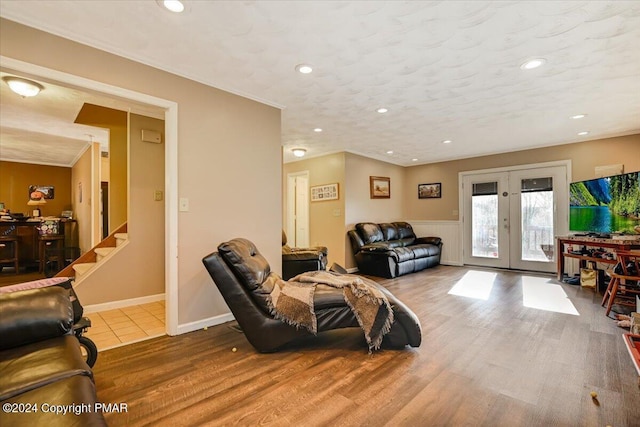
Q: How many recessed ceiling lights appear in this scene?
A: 10